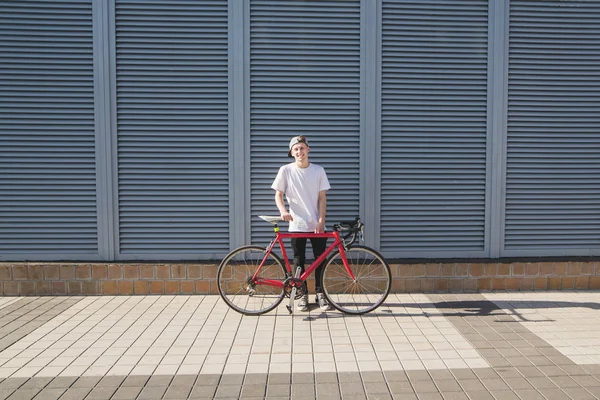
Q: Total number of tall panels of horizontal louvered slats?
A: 5